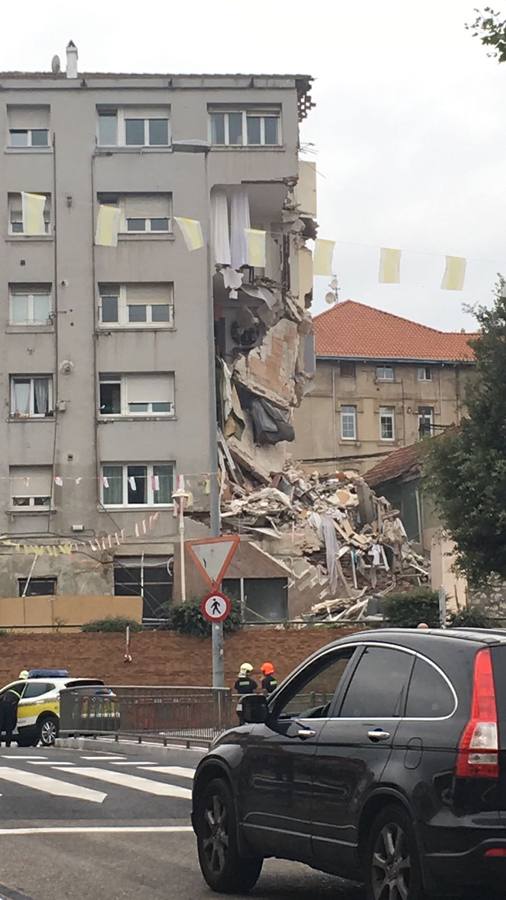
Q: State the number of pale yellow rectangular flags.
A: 7